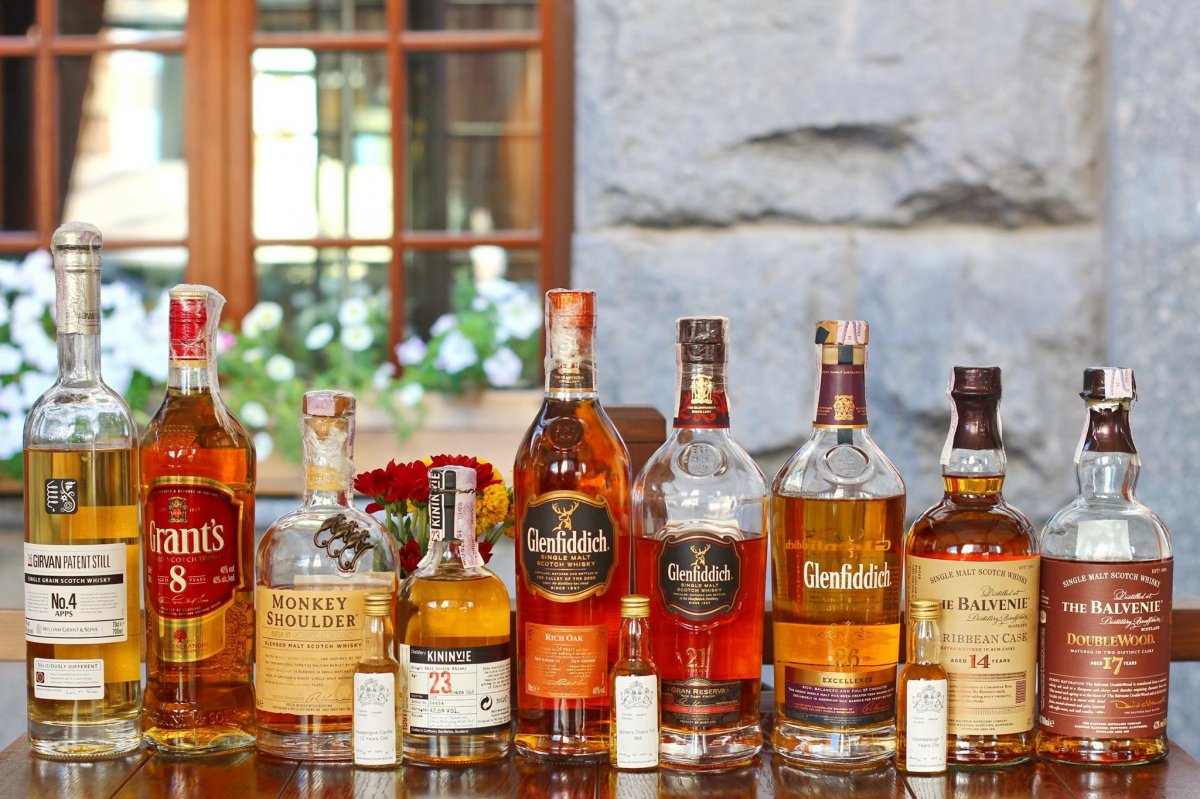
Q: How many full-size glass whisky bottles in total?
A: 9